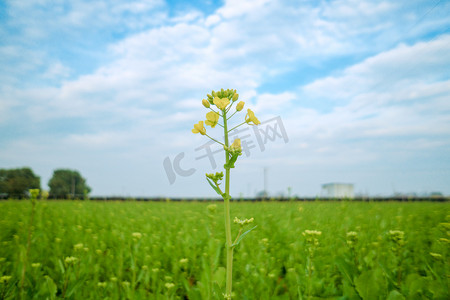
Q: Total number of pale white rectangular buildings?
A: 1